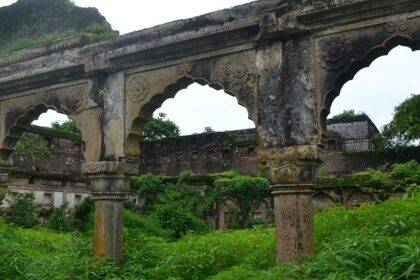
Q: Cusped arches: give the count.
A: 3